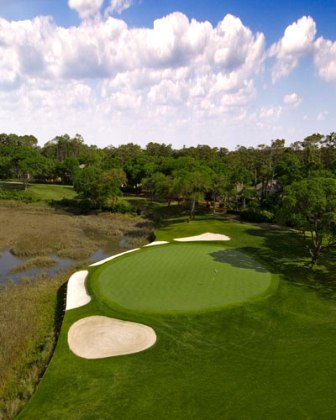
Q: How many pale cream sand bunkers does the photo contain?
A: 5